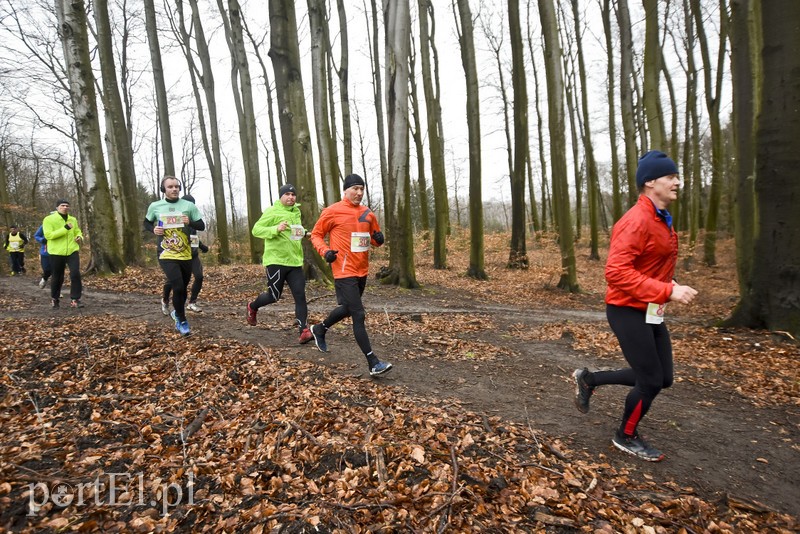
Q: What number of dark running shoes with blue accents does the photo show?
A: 2